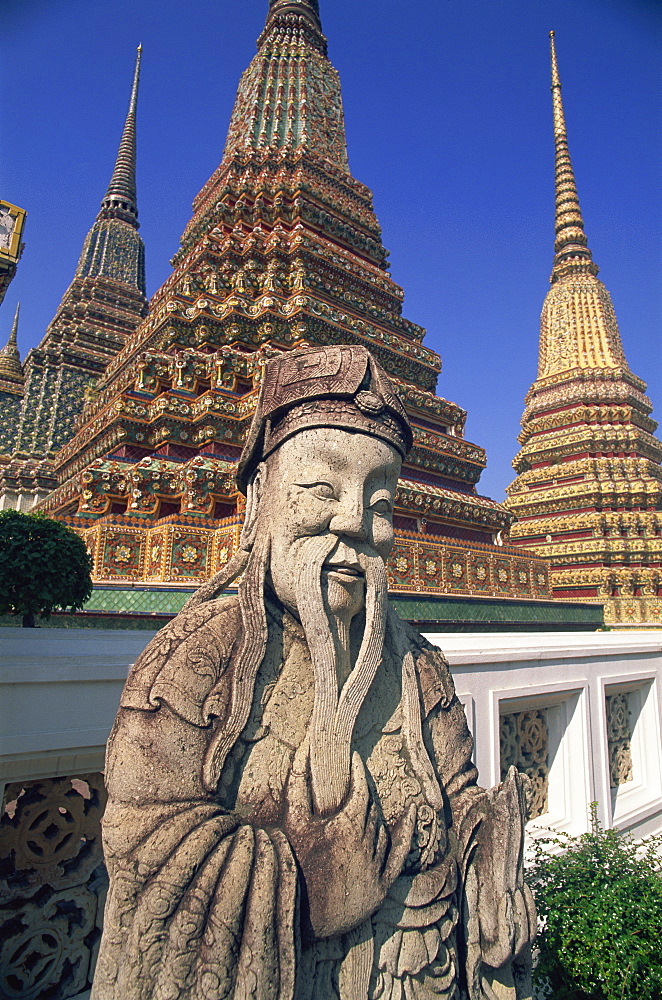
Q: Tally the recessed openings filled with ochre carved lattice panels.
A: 3